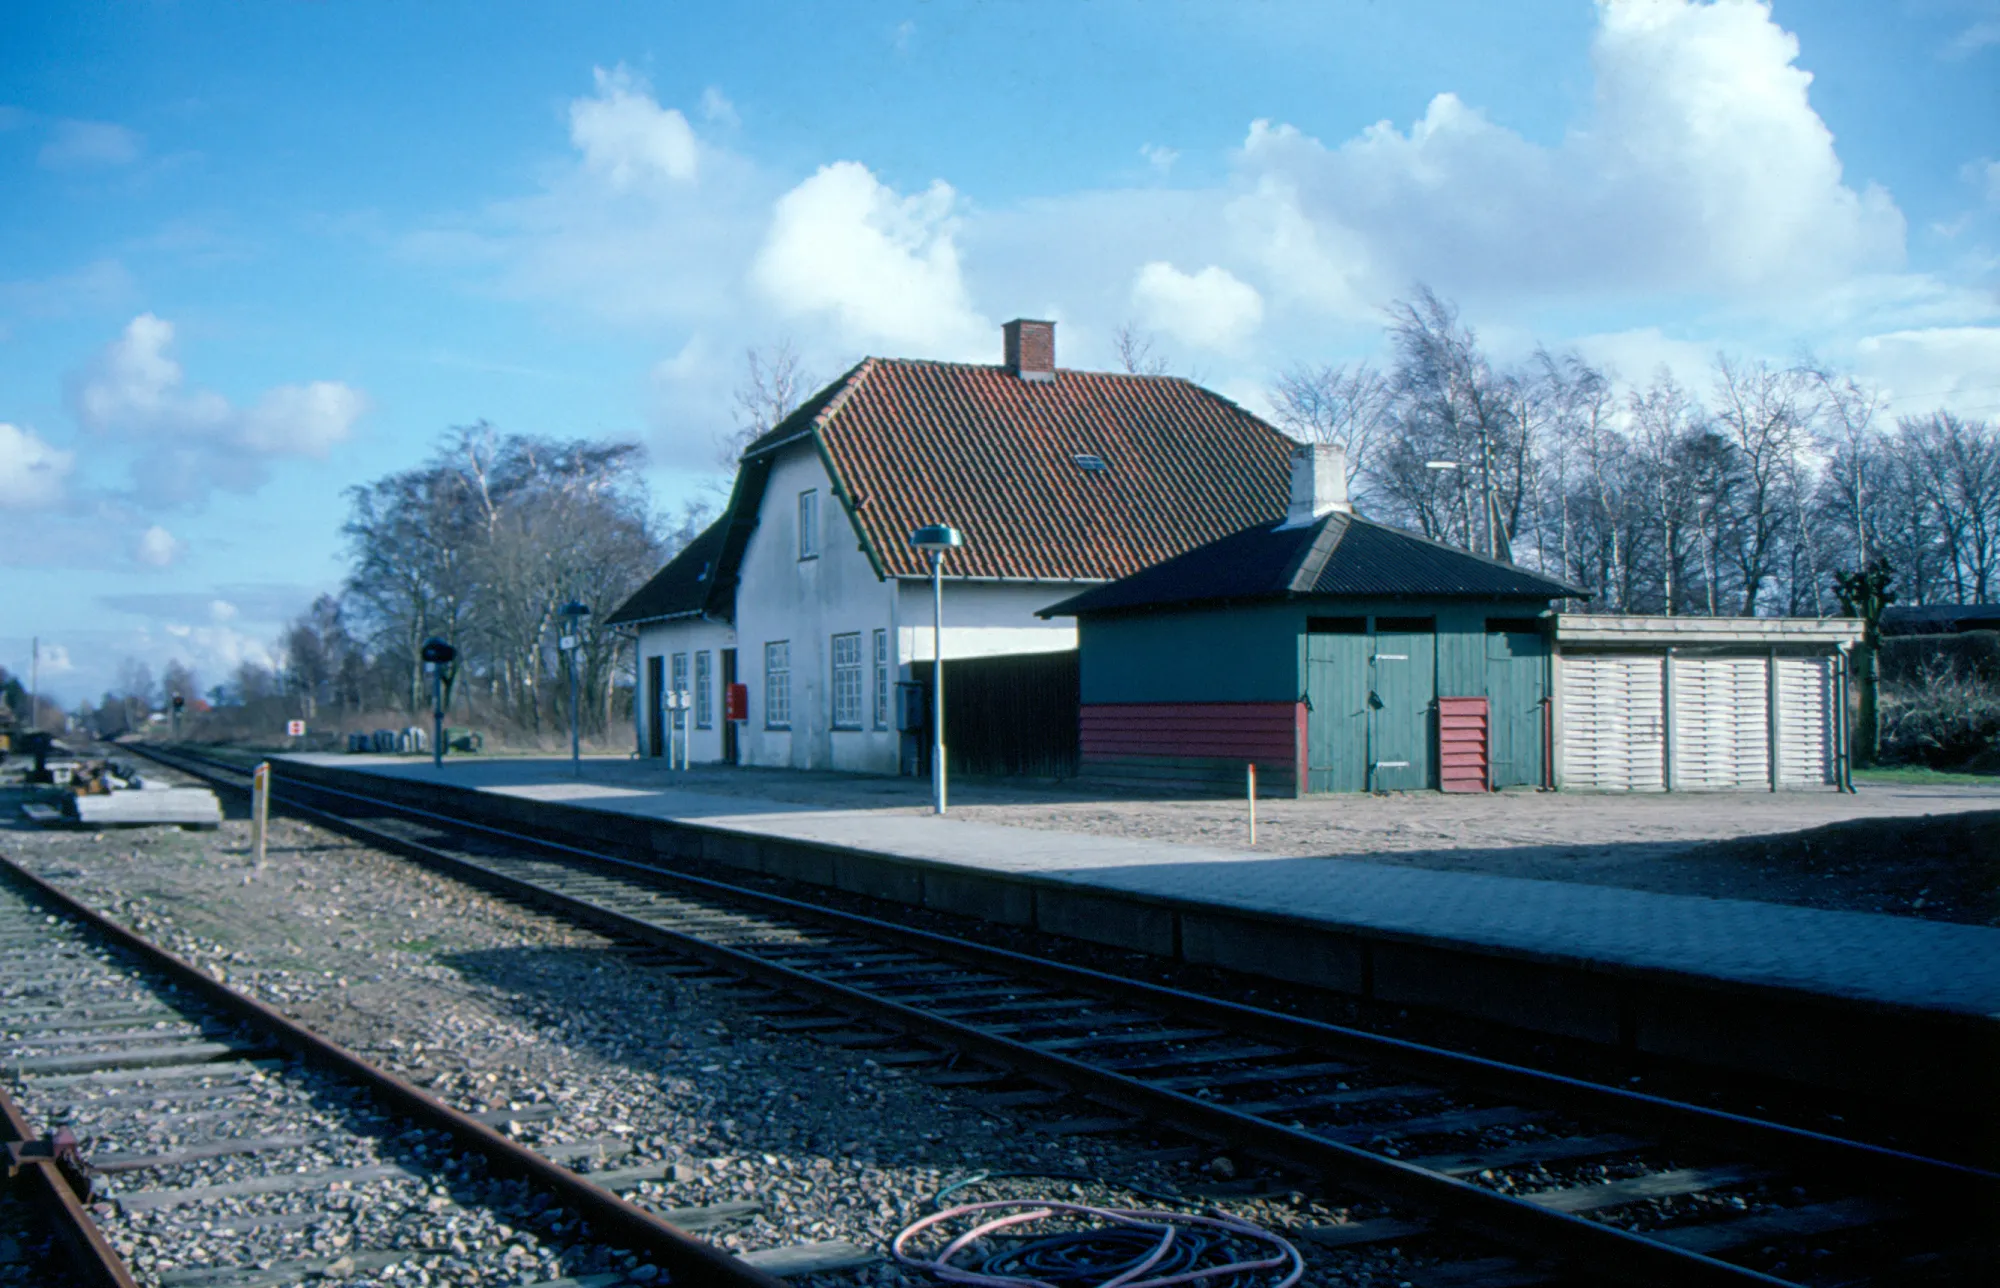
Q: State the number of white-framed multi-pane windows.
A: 6